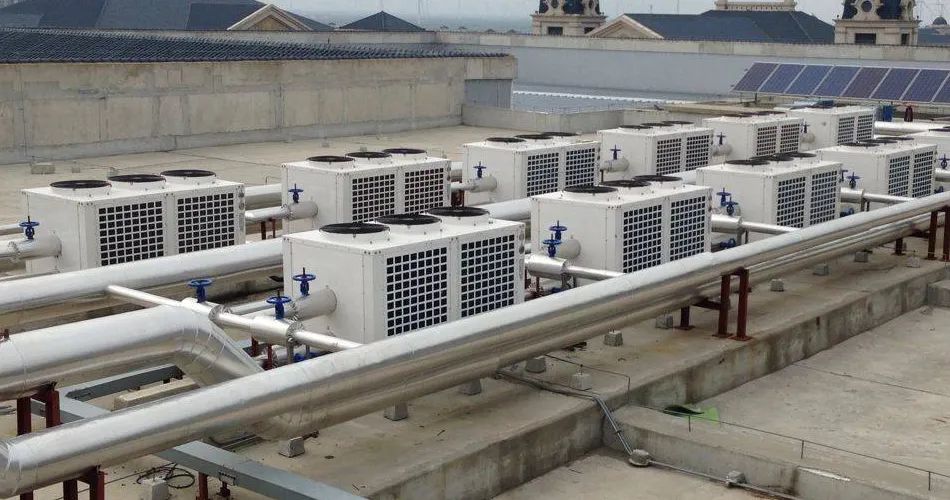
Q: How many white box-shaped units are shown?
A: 11